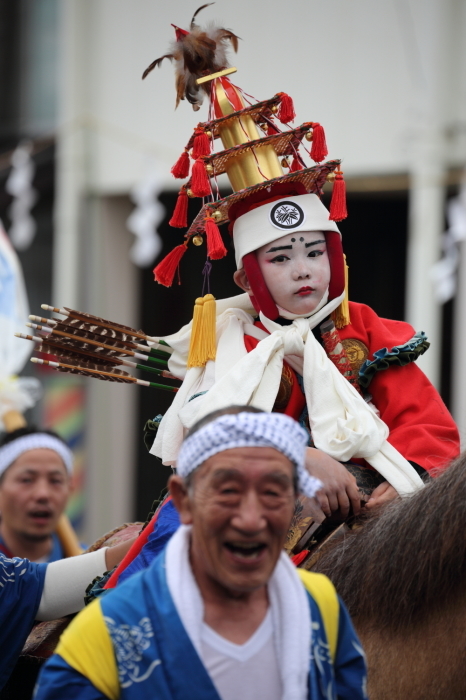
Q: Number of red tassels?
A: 11